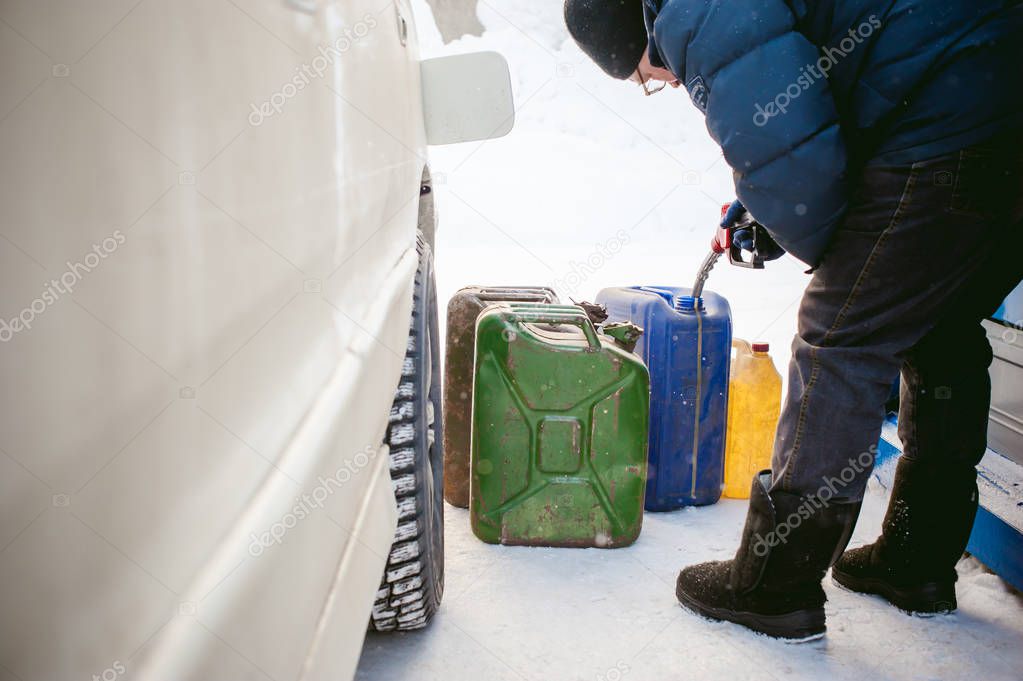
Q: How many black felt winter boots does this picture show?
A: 2